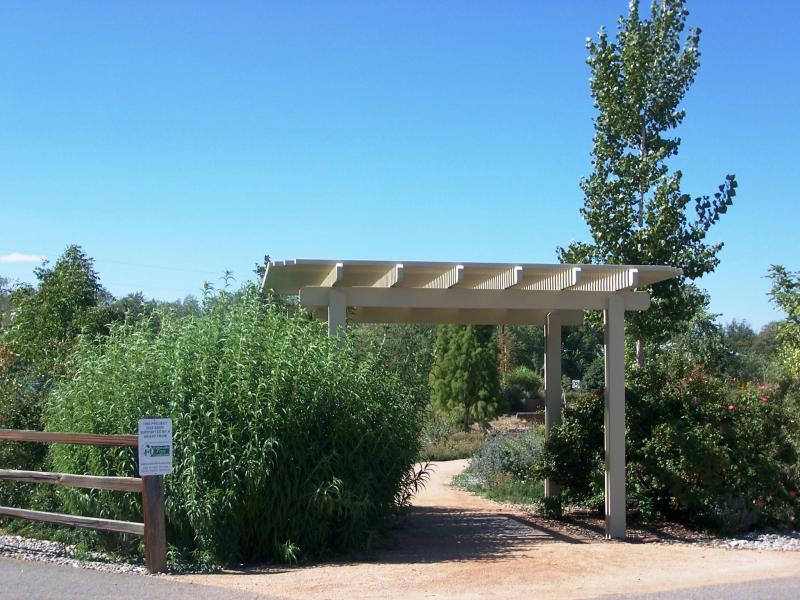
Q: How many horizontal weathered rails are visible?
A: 3